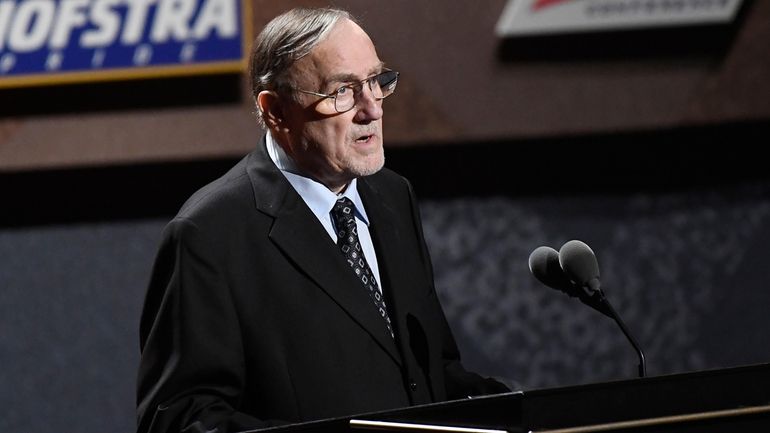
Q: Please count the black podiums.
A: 1